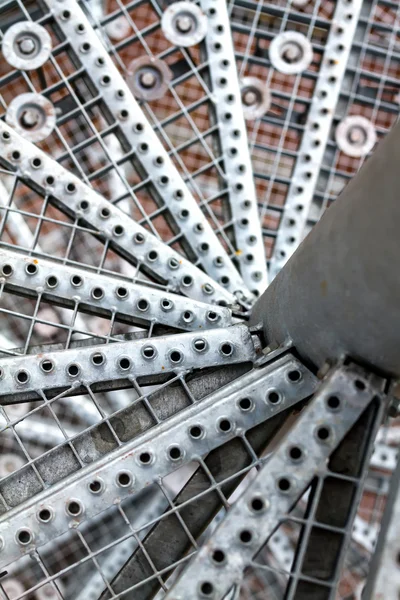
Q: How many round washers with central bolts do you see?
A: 7